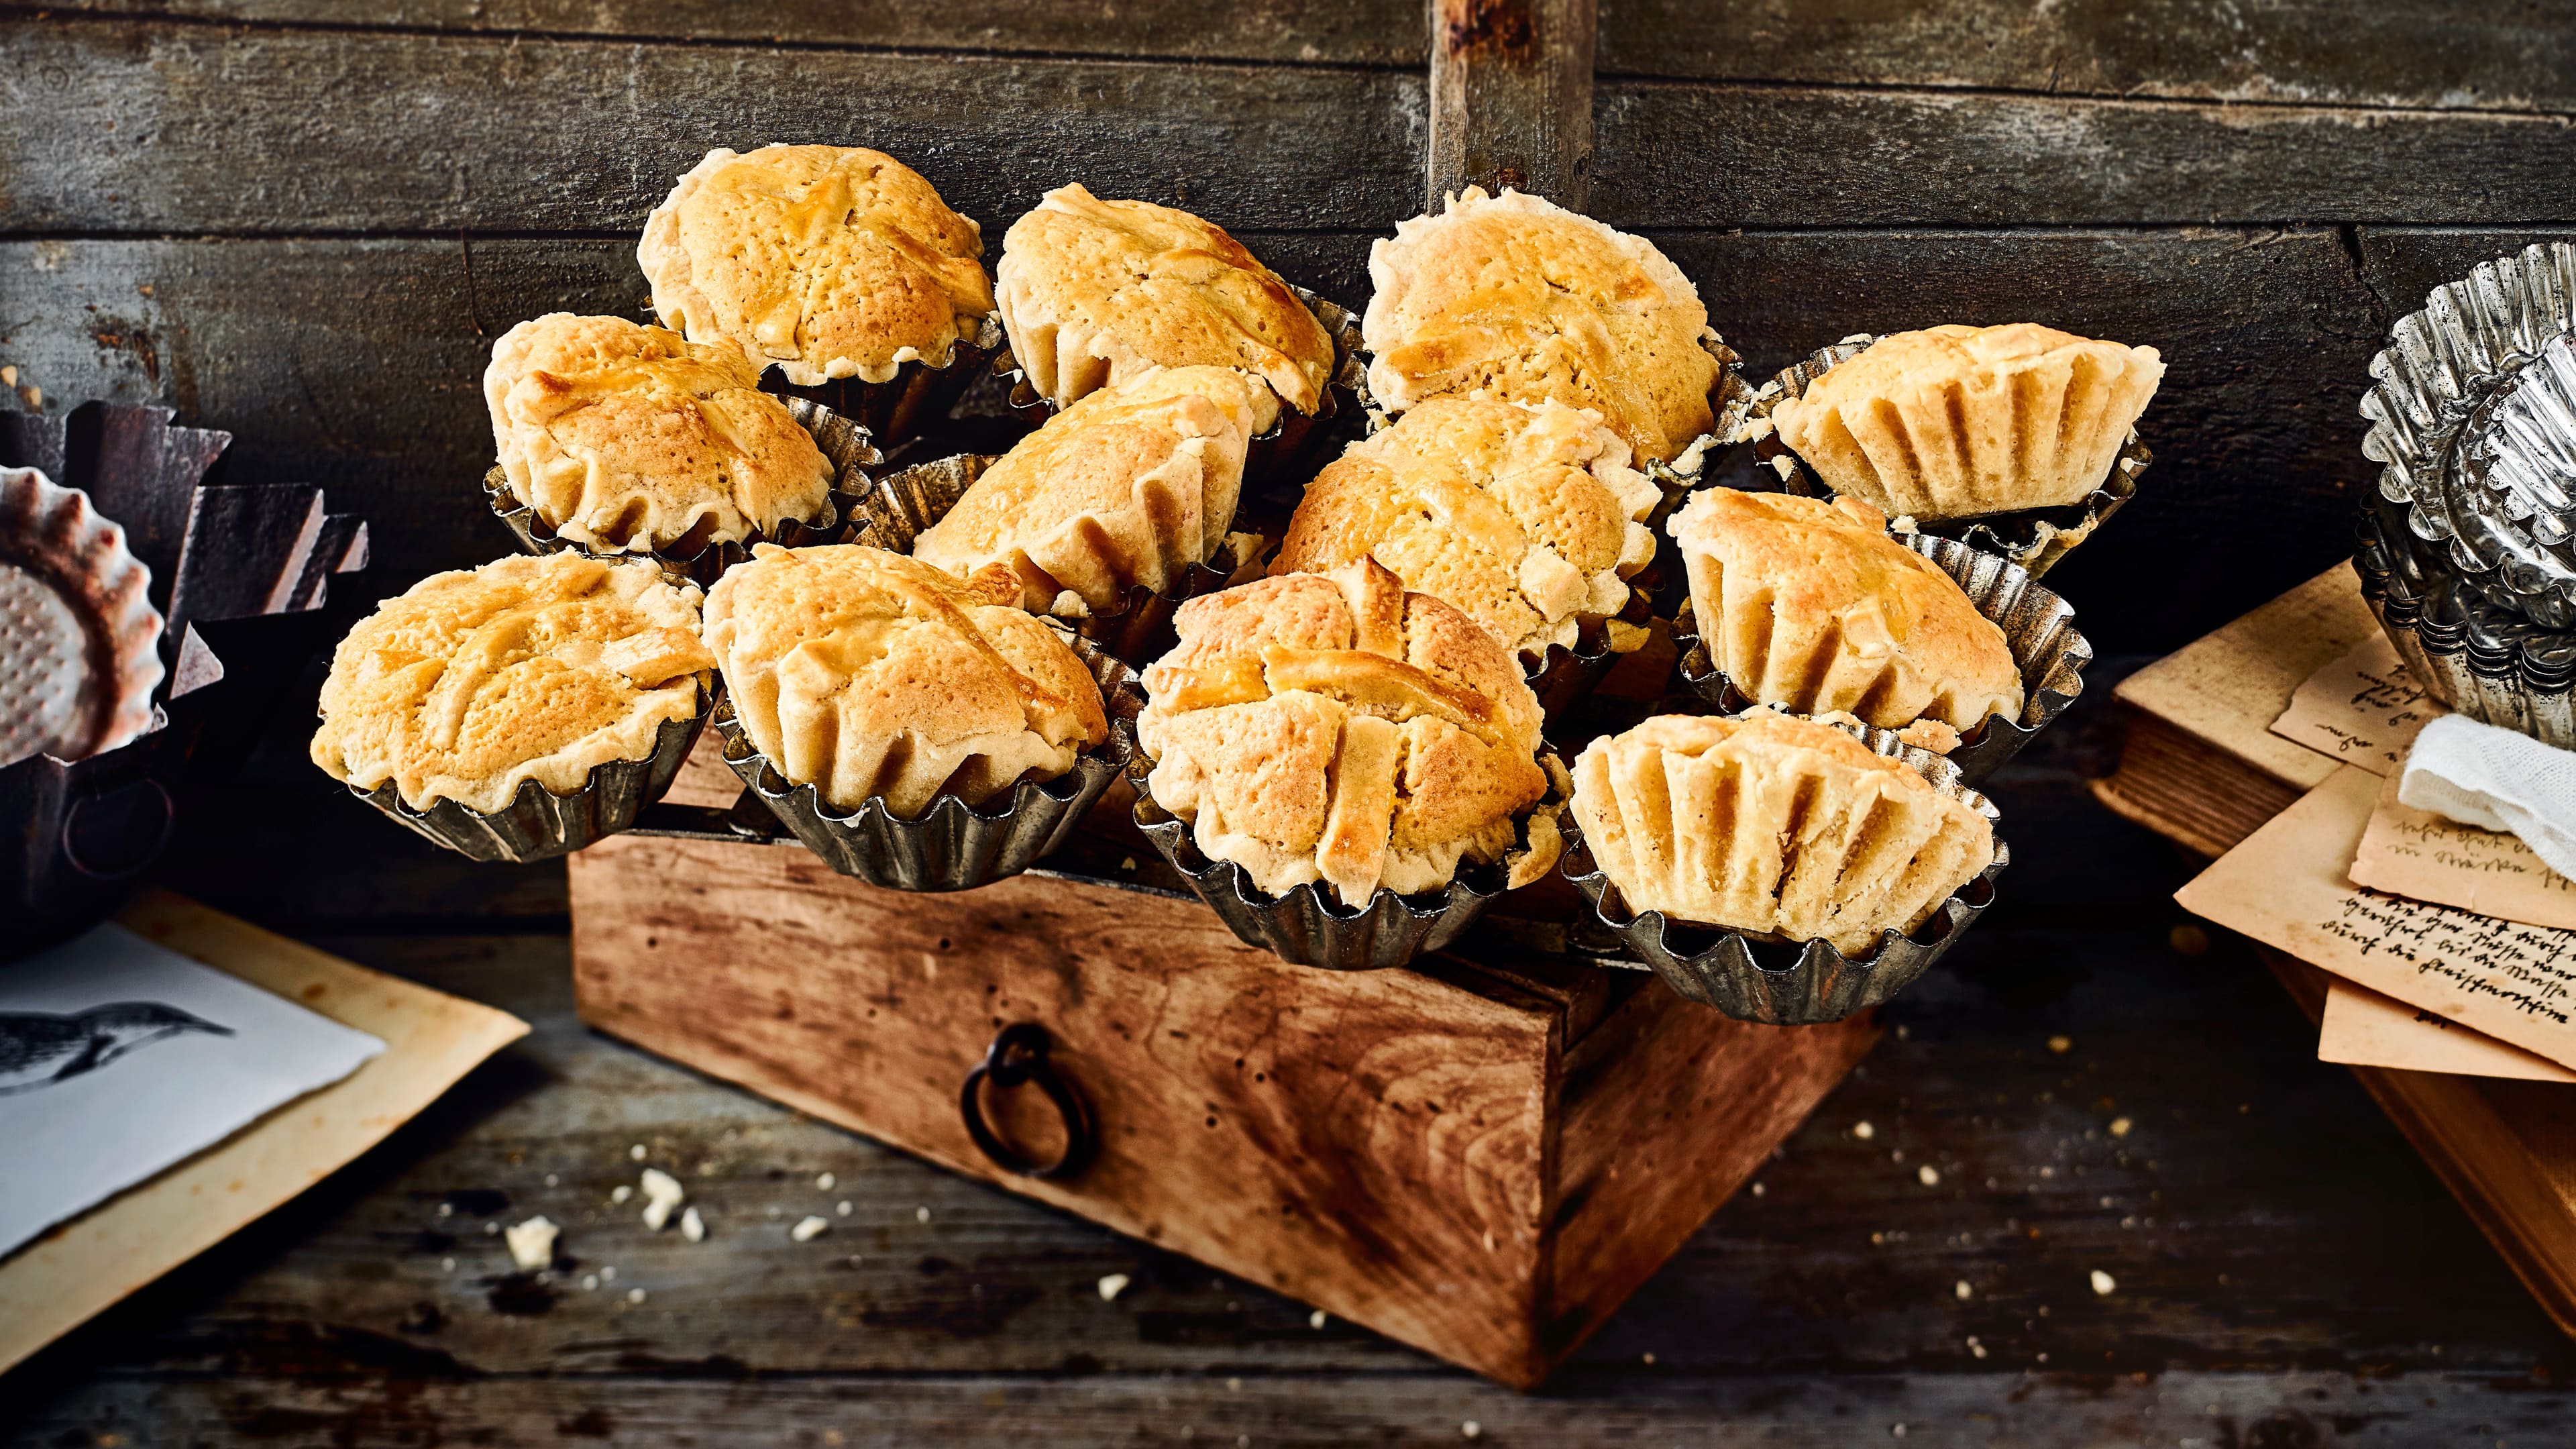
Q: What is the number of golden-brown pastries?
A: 12